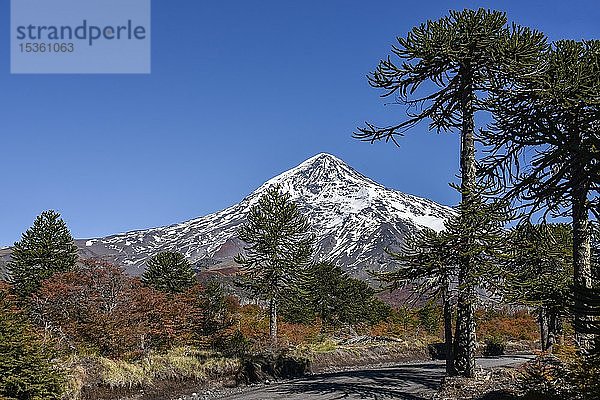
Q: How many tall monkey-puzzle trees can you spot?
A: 2